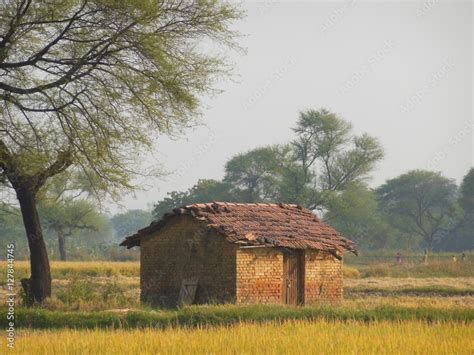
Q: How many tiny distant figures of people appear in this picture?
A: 4